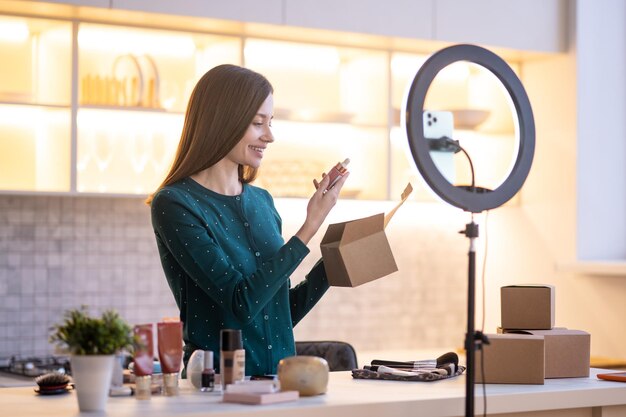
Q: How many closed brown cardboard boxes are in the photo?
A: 3